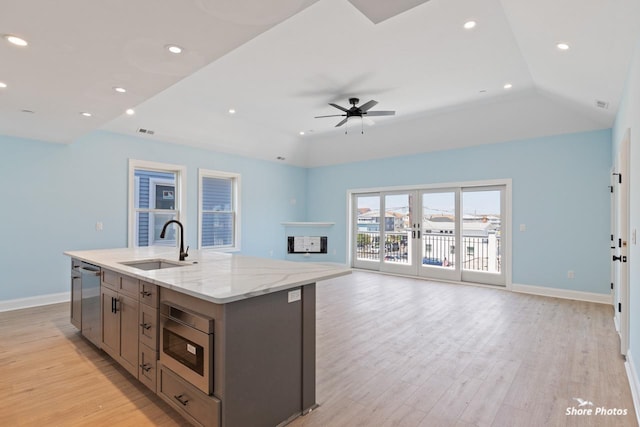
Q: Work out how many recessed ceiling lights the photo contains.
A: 11